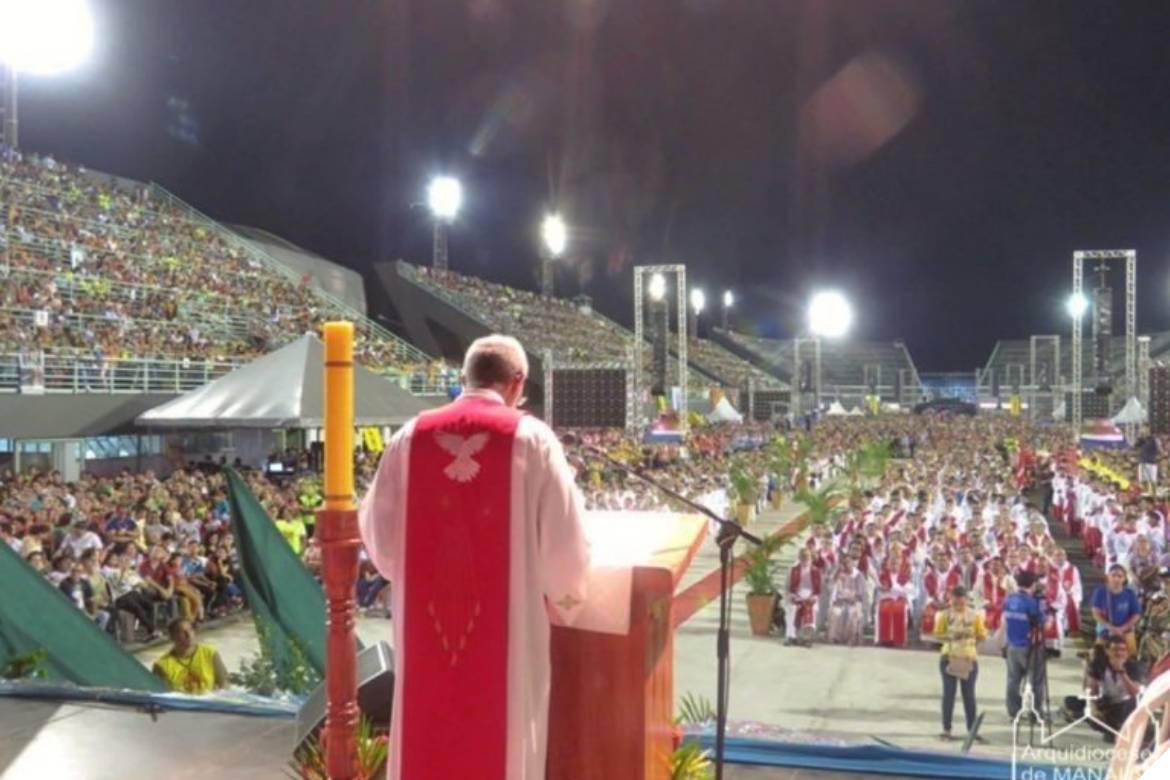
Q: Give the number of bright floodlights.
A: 8